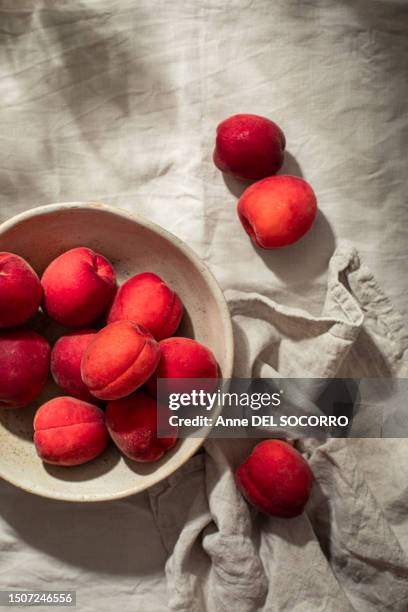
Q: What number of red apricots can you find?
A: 12